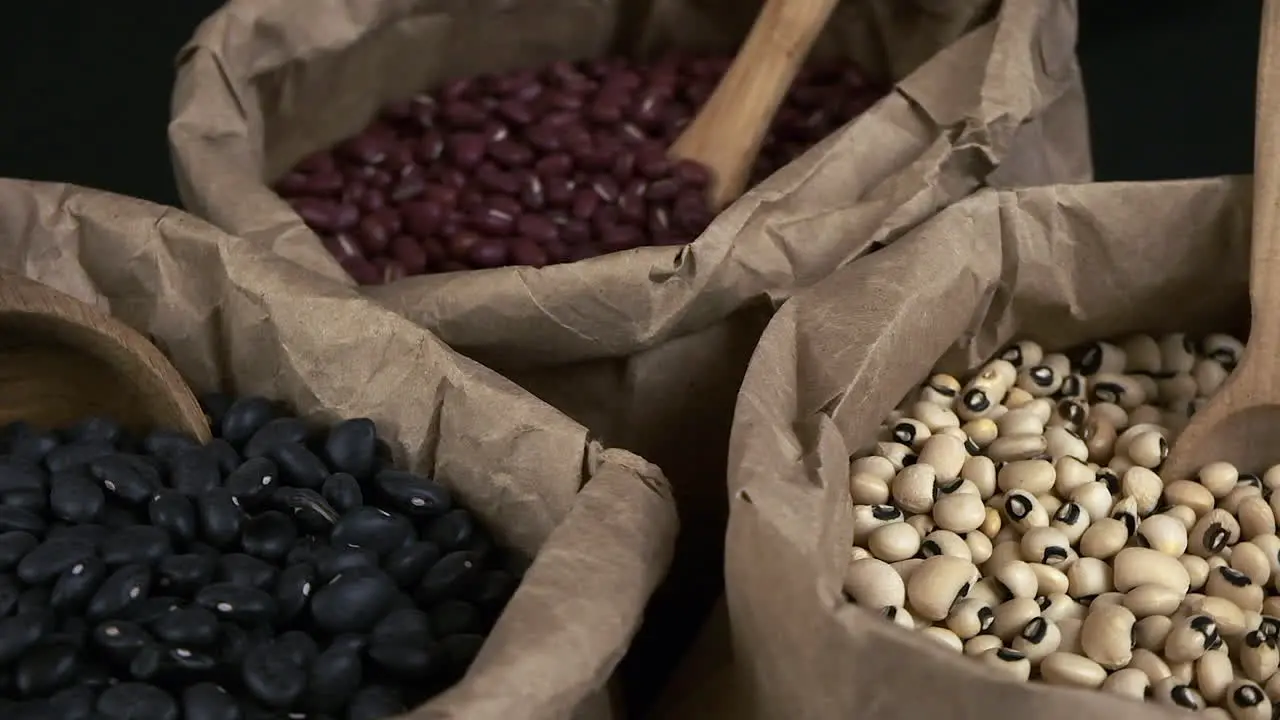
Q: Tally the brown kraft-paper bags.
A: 3